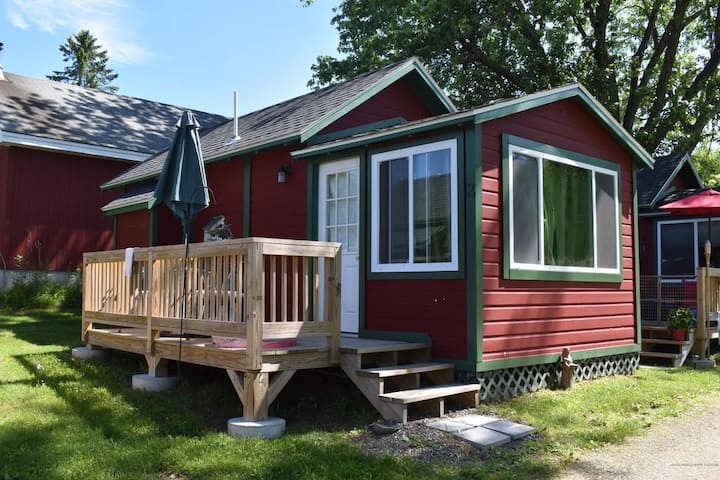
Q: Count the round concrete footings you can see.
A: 3